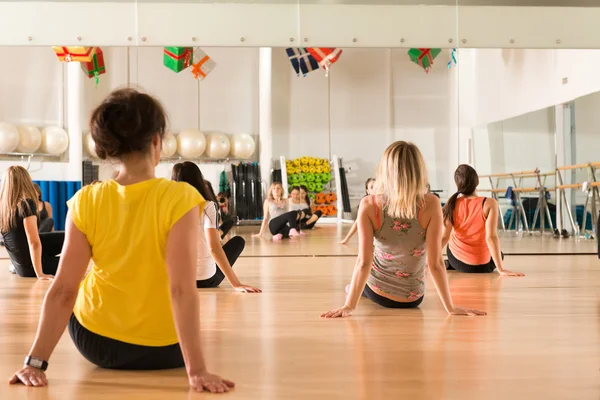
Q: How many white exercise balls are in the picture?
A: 8